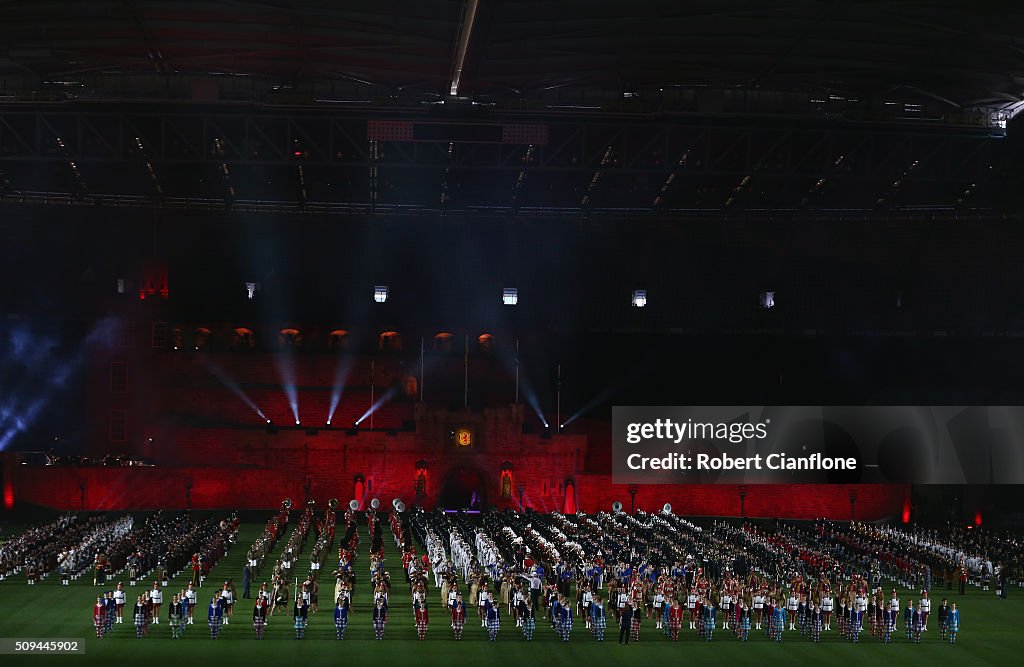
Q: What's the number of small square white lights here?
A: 5